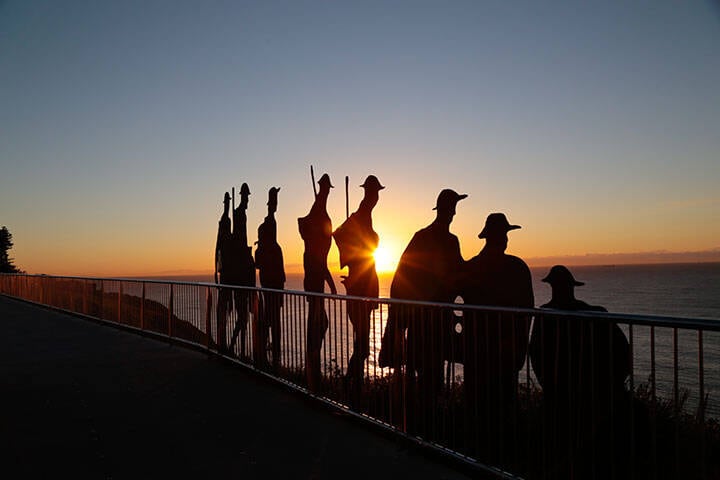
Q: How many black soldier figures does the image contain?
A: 8